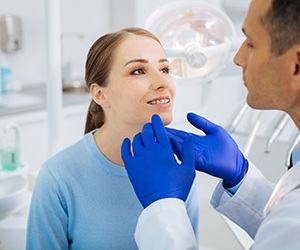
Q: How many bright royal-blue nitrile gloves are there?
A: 2